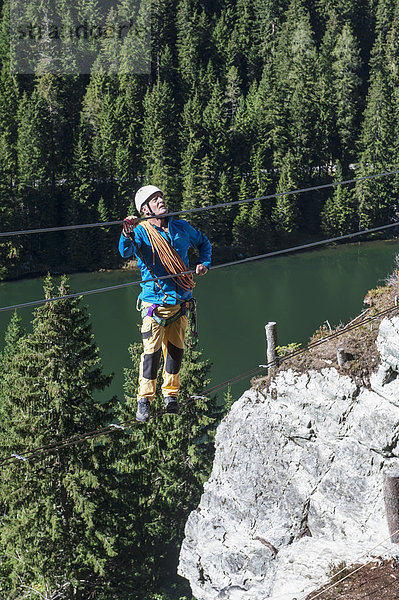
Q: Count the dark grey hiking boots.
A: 2